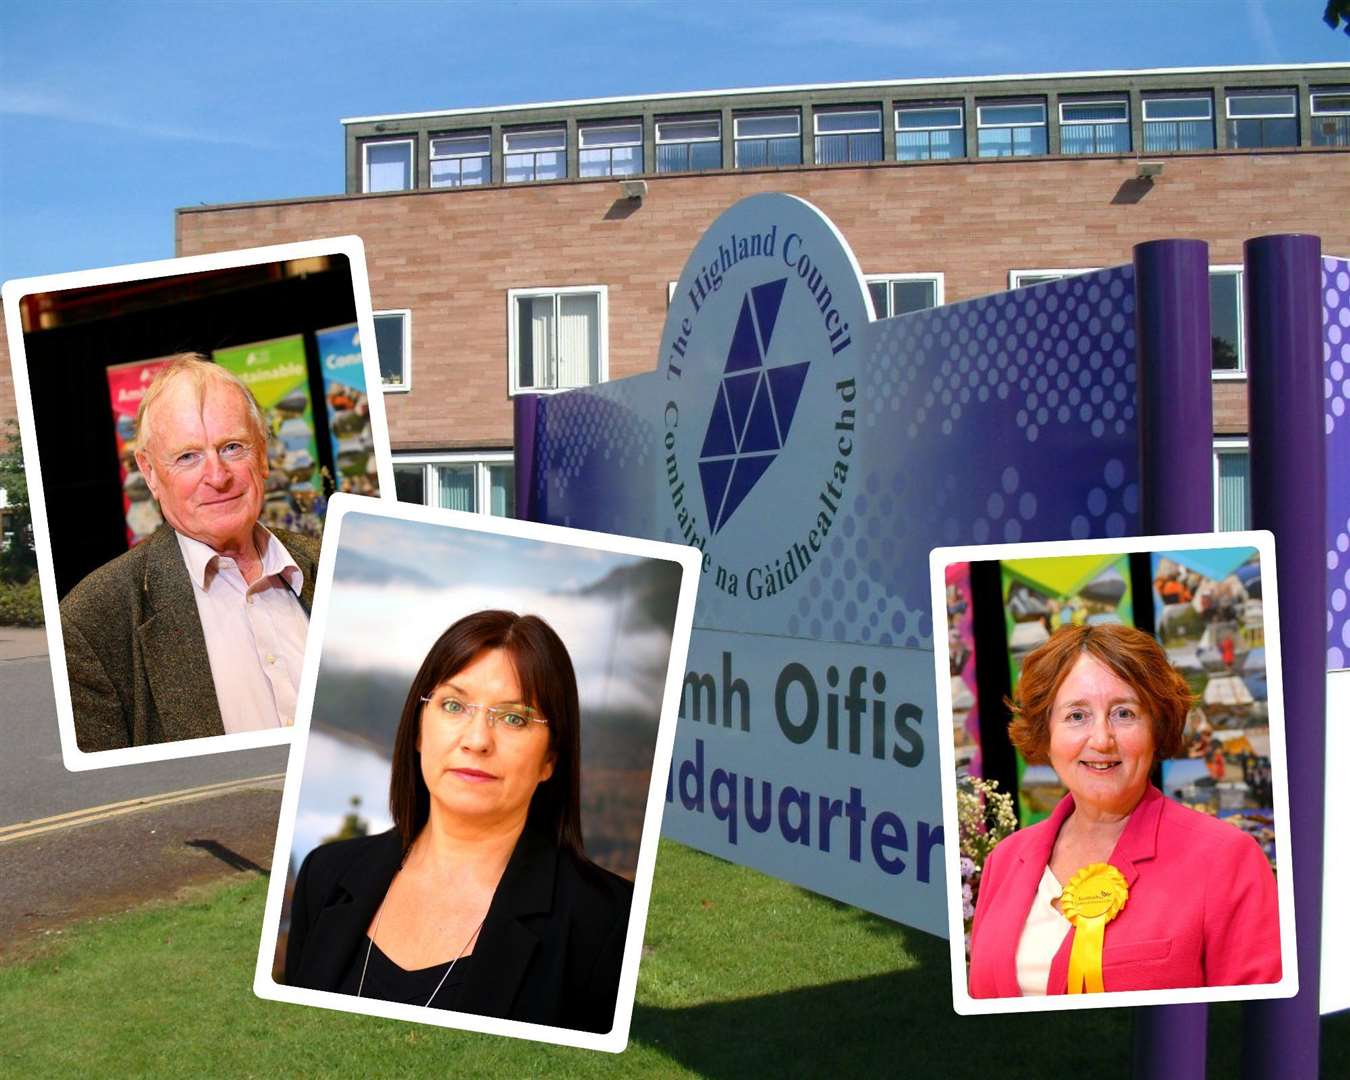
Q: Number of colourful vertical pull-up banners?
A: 6